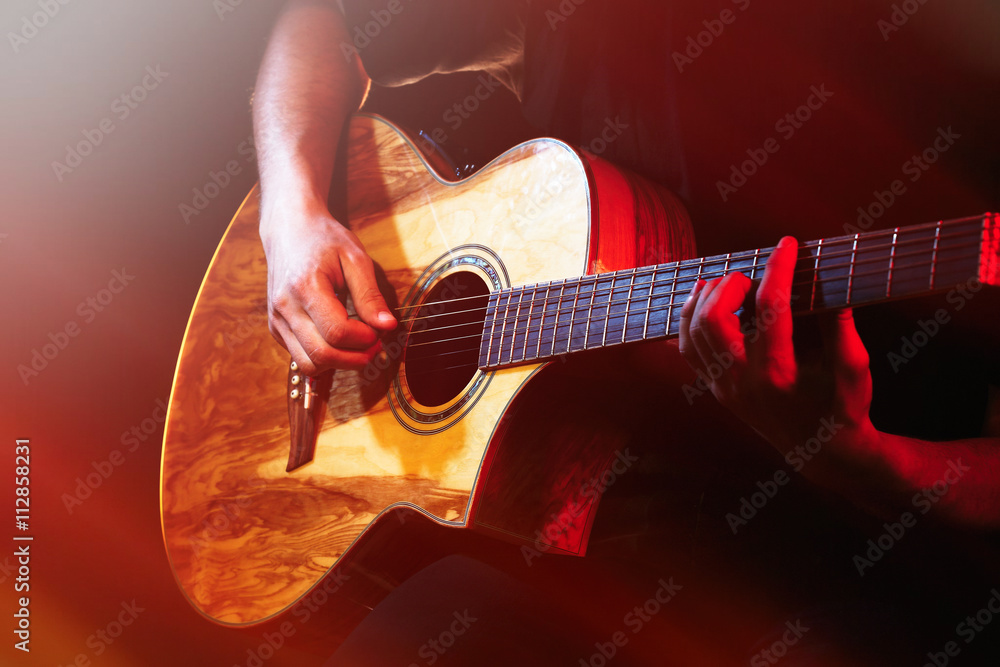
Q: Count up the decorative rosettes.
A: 1